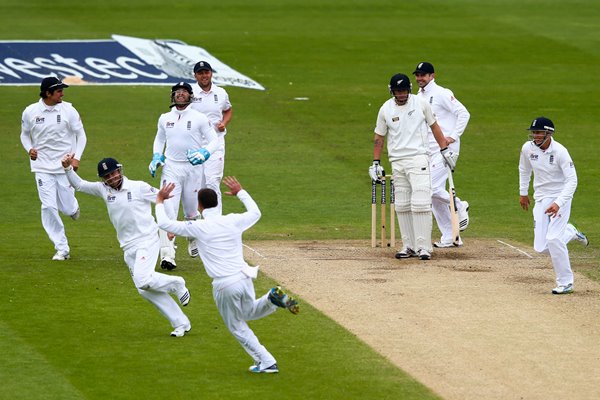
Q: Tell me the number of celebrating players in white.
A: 7